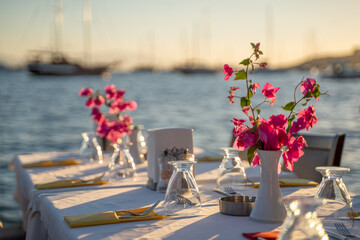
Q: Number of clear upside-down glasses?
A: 7